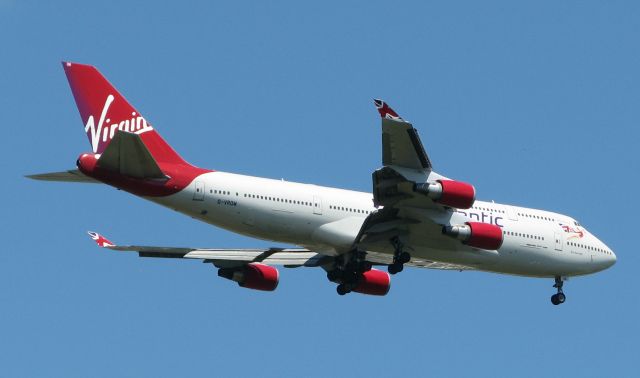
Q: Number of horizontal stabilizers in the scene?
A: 2